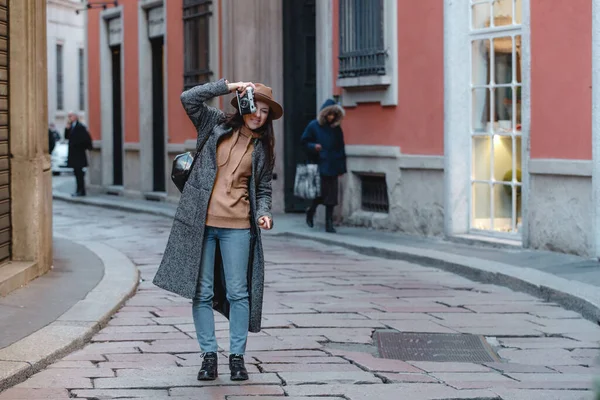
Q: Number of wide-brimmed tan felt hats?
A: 1